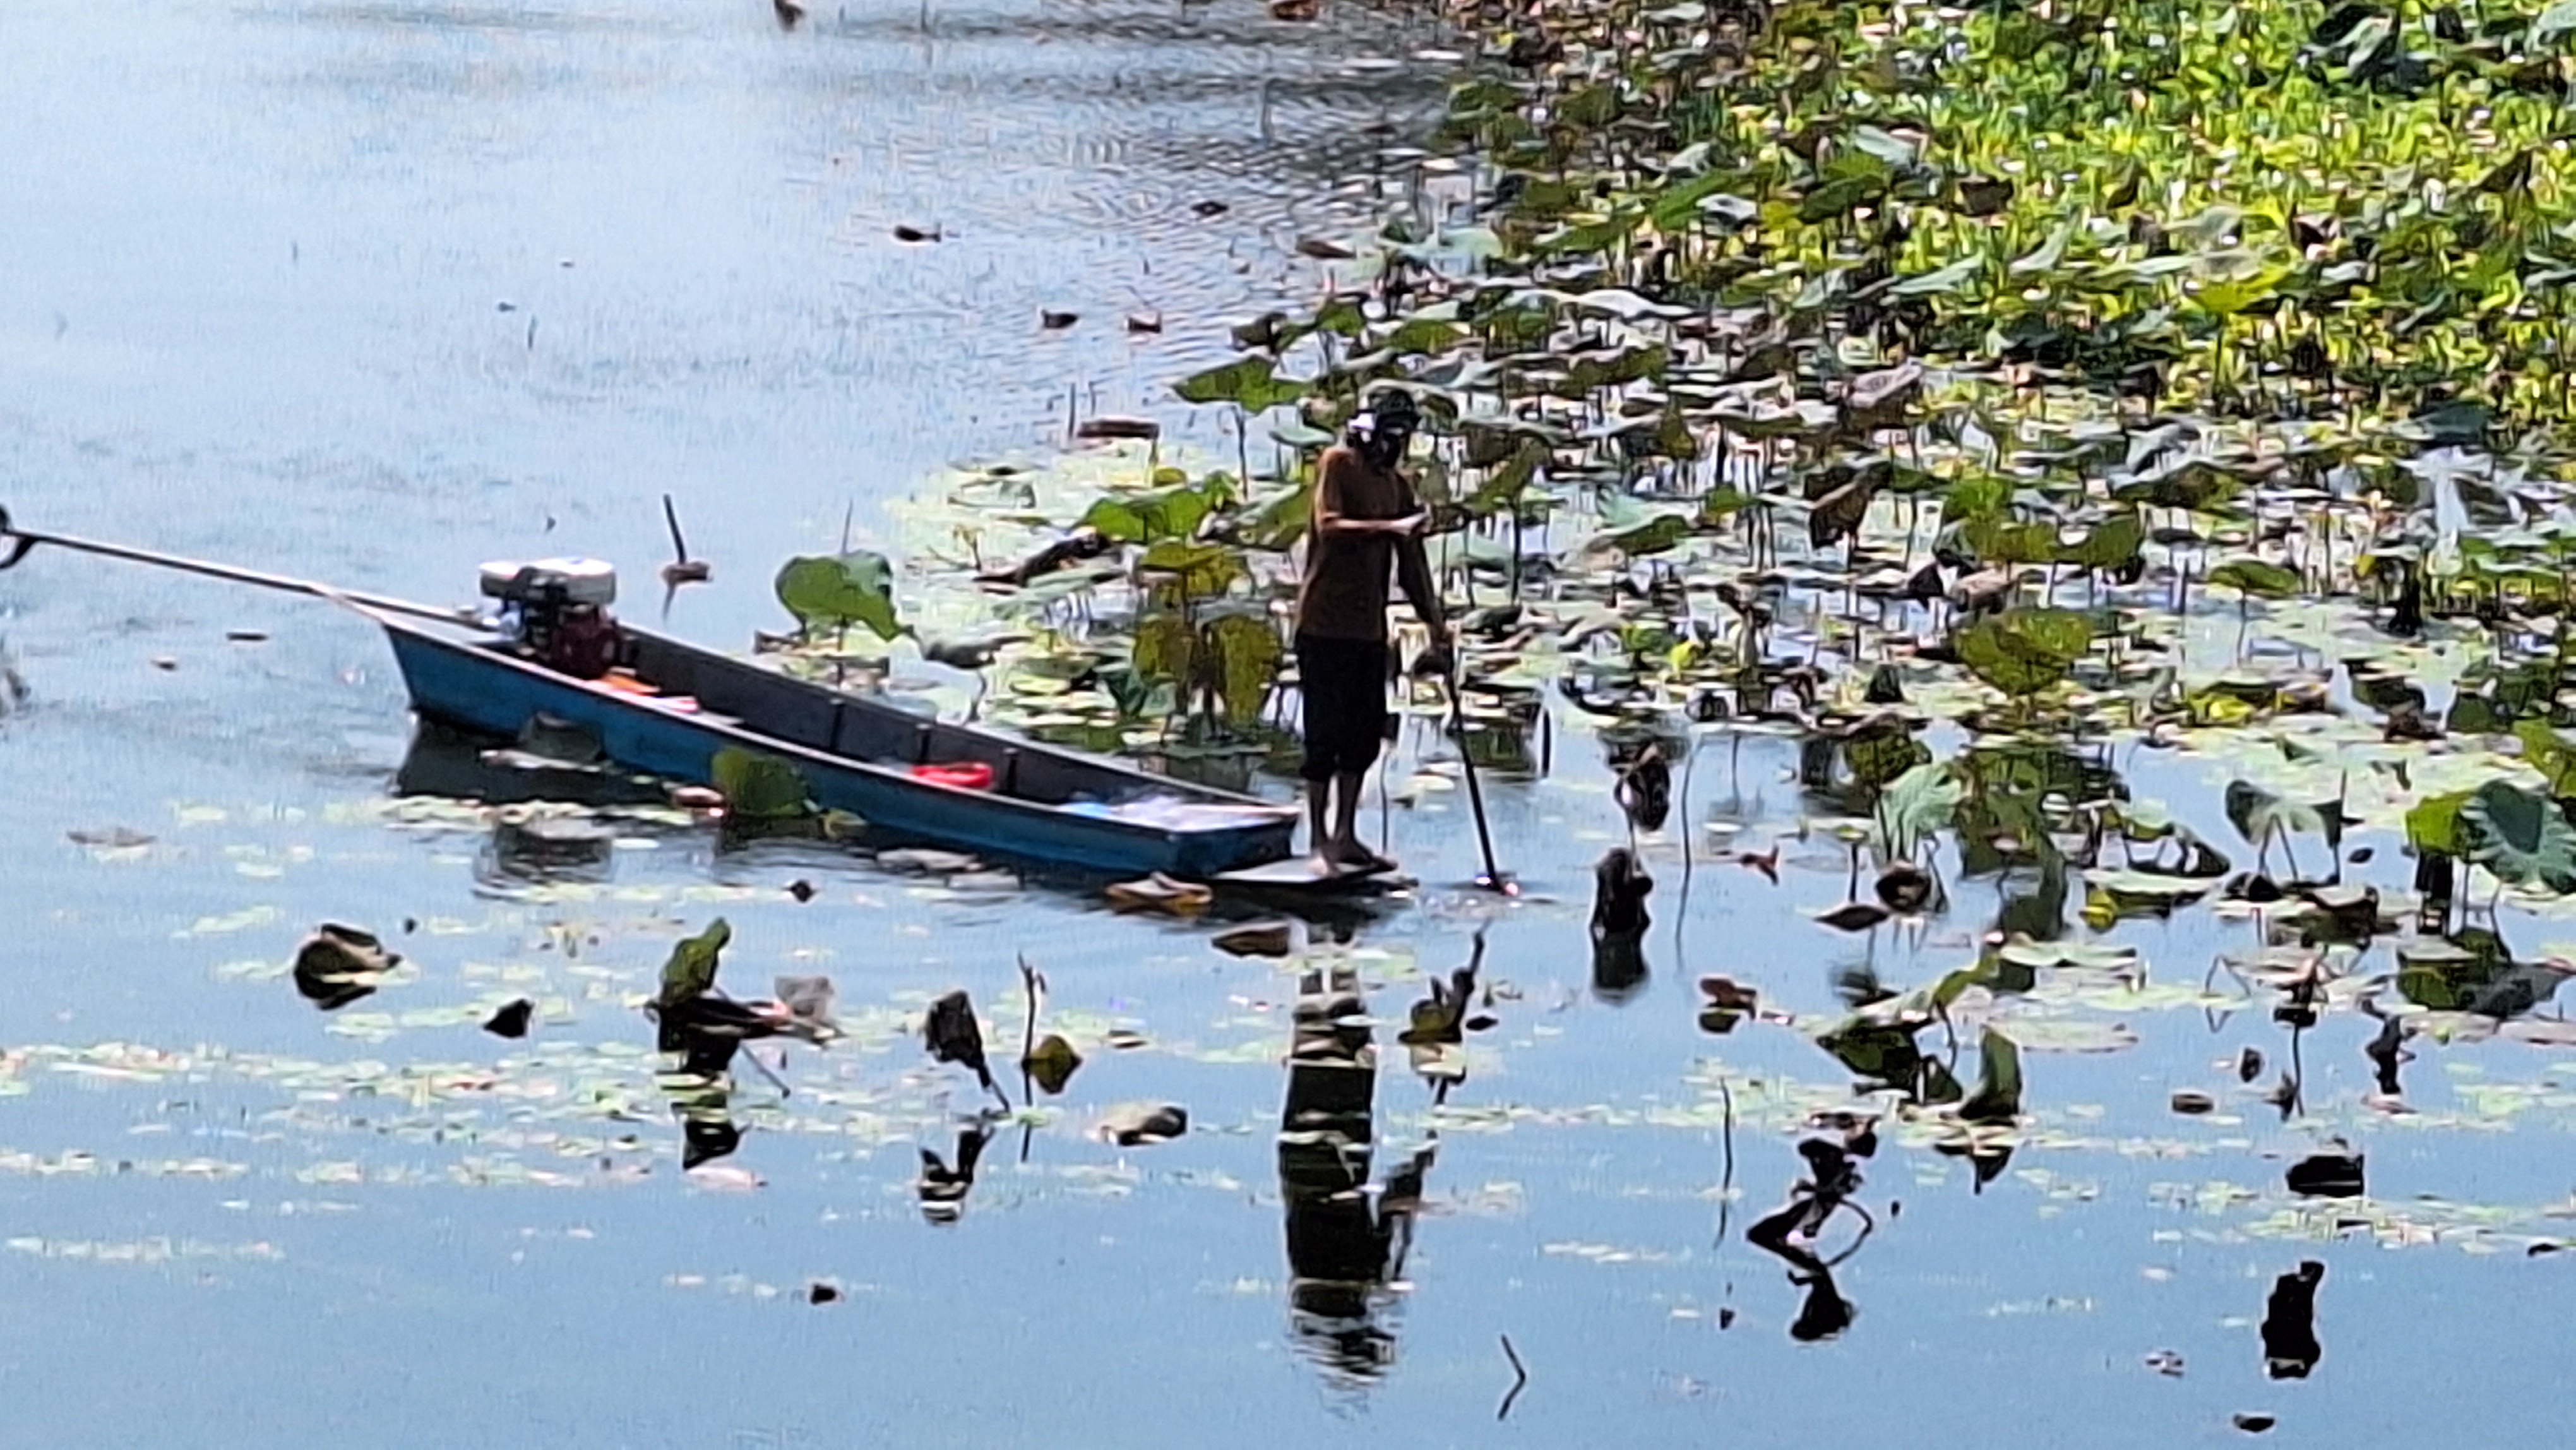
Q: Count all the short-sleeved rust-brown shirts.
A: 1